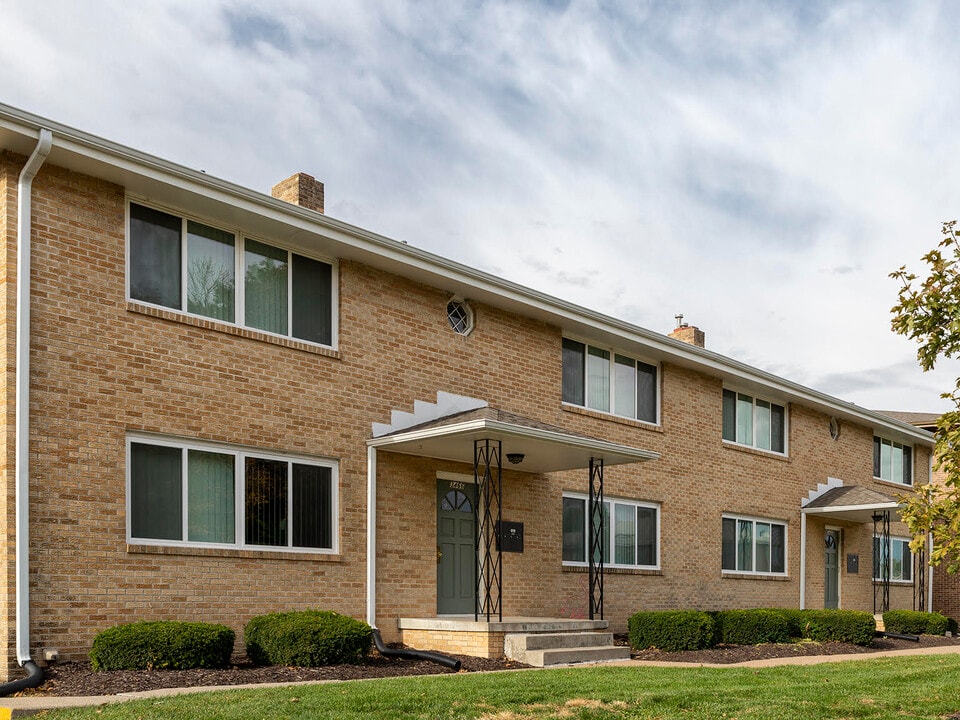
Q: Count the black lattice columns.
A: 4